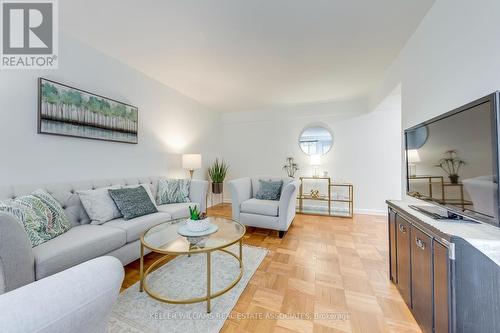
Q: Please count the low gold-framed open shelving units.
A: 1